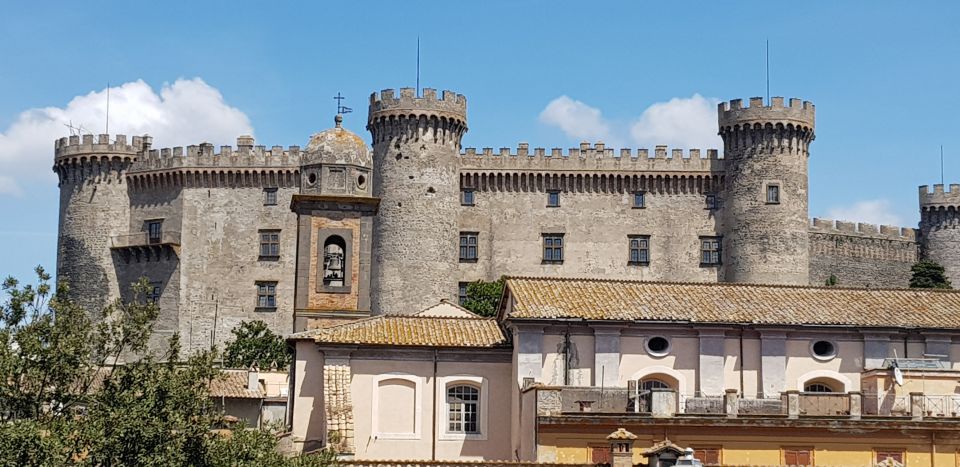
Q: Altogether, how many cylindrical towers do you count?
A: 4